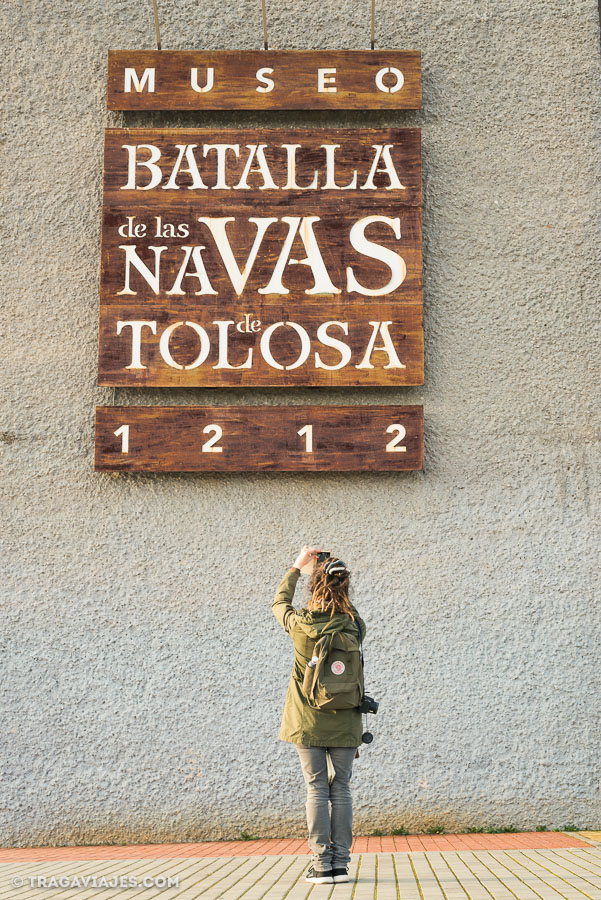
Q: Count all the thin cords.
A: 3